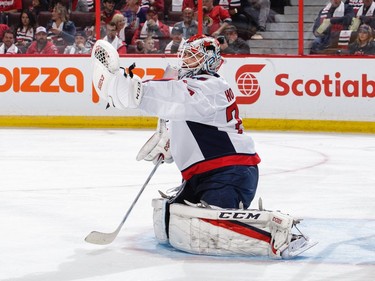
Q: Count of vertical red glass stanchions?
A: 3